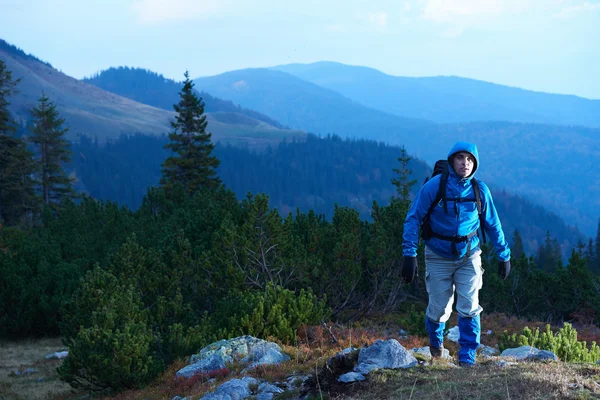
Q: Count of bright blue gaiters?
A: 2